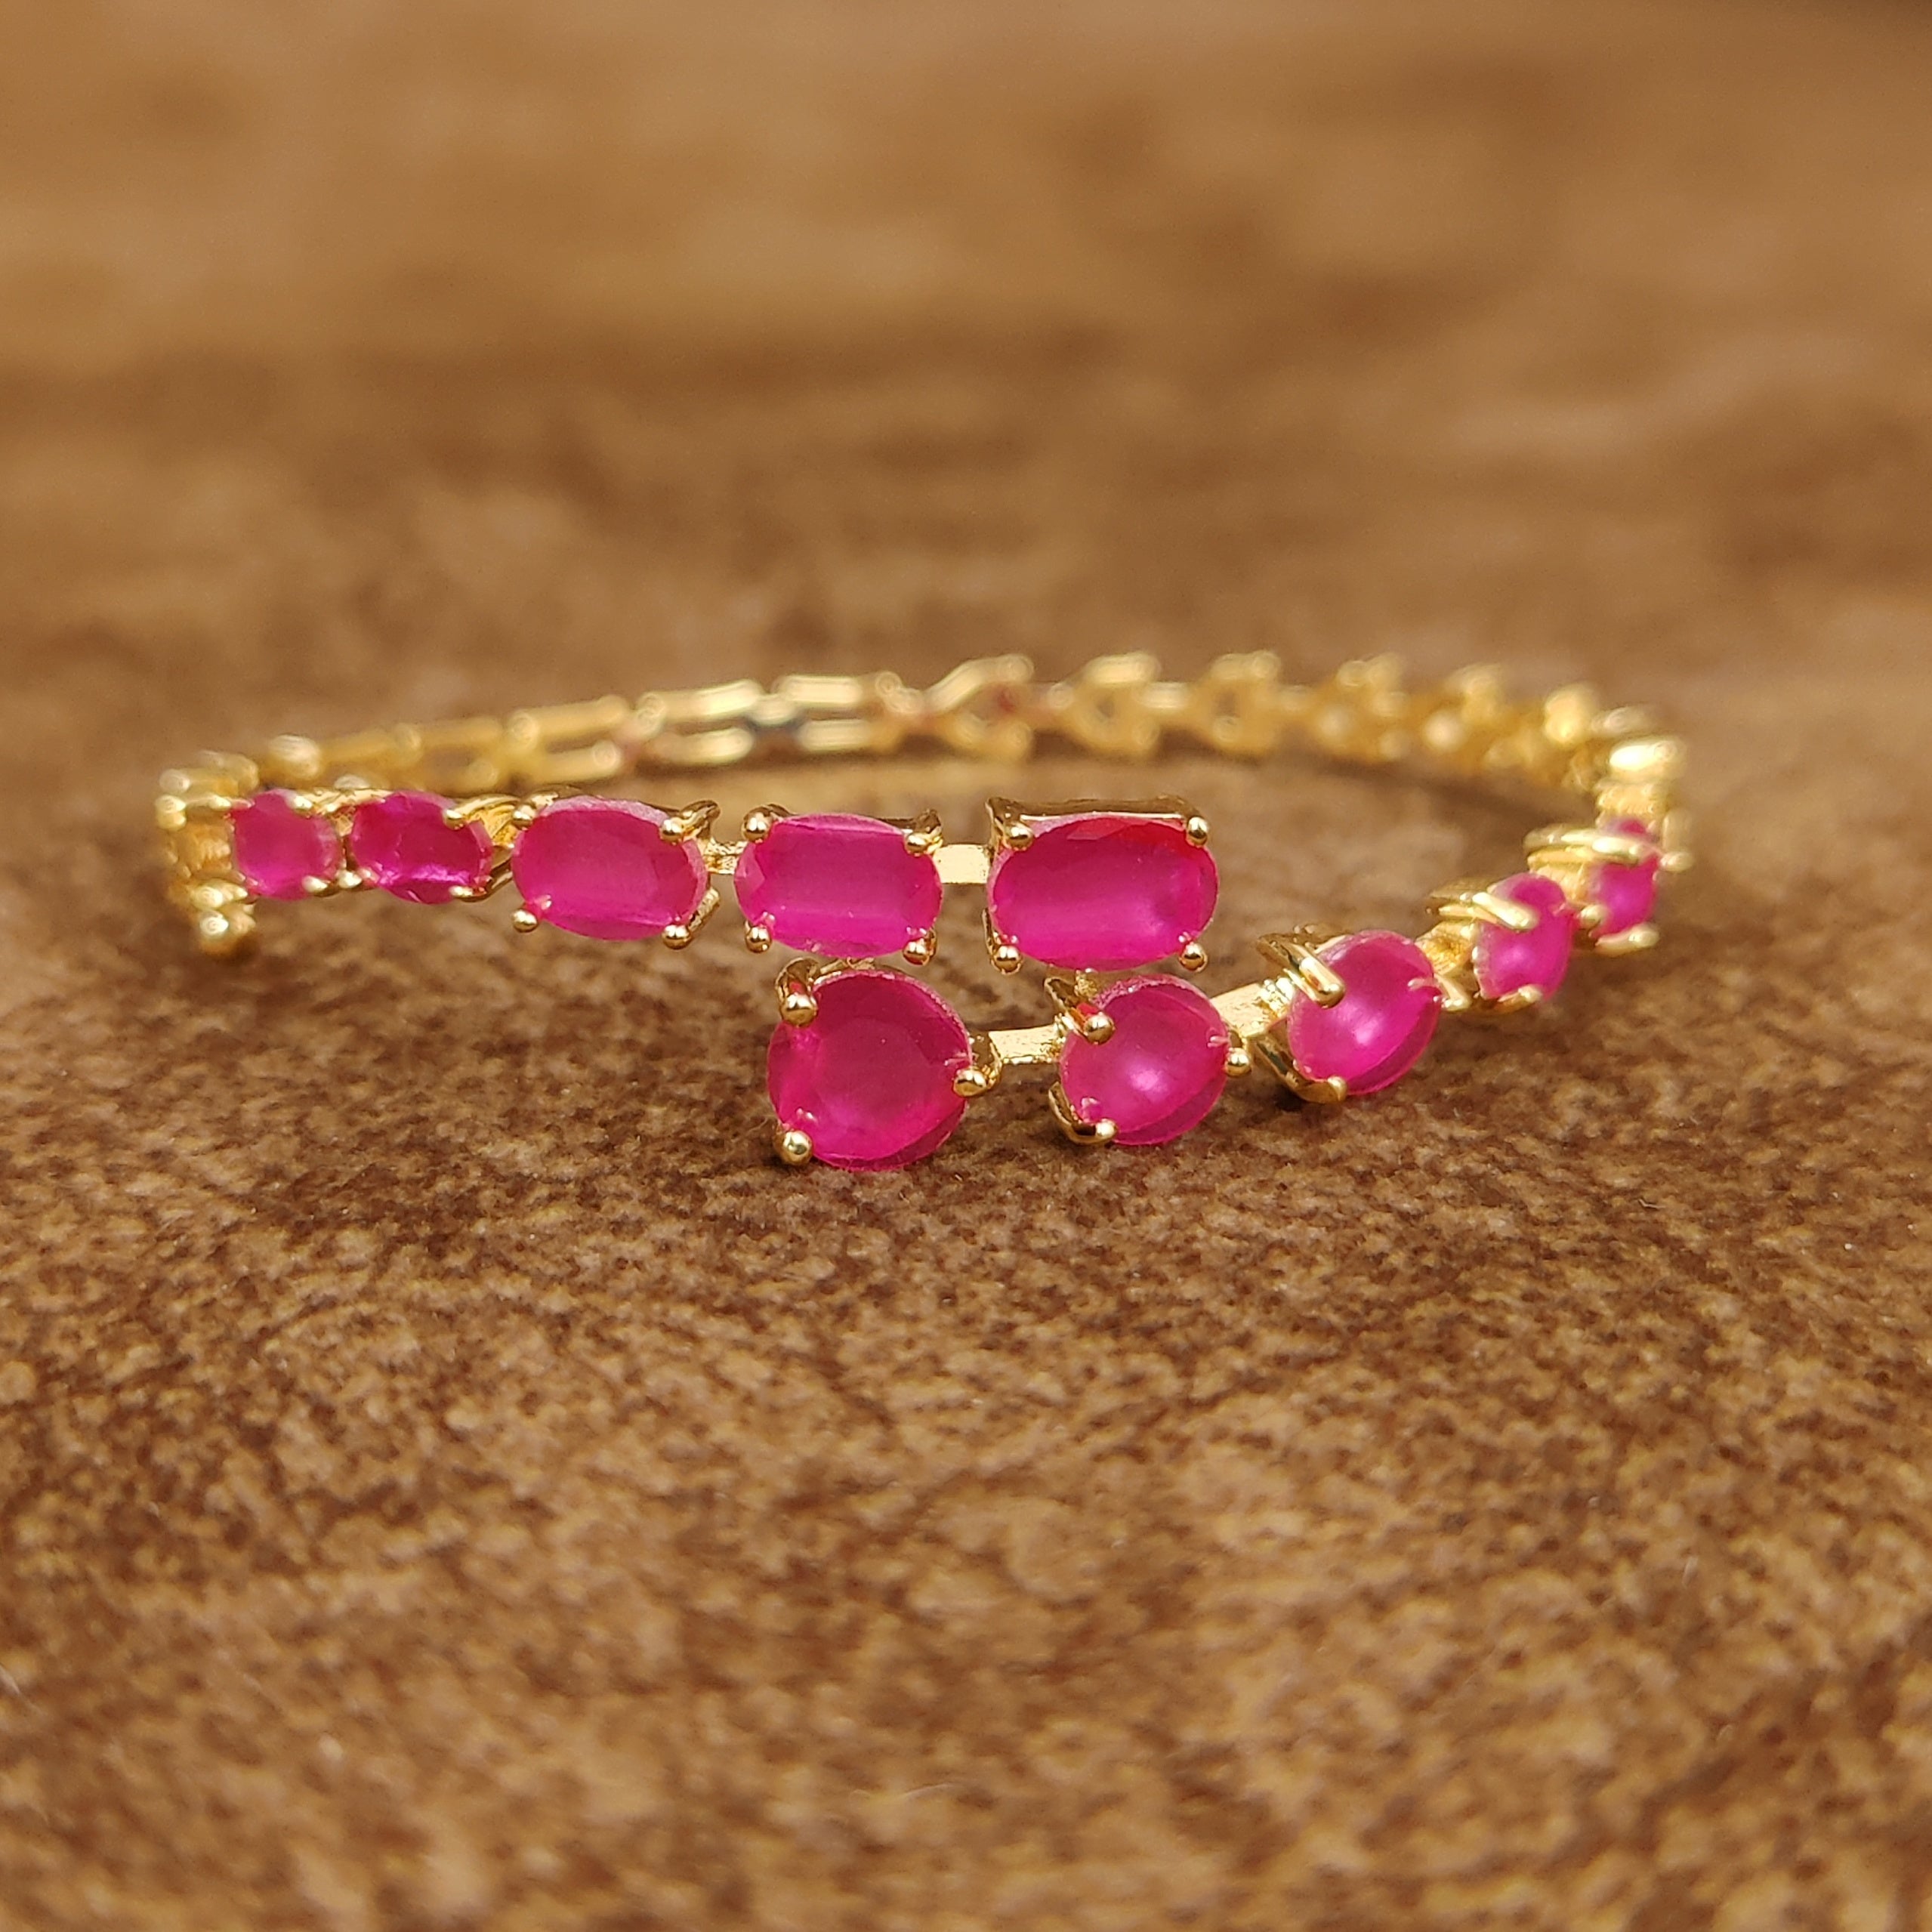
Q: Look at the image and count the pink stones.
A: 10